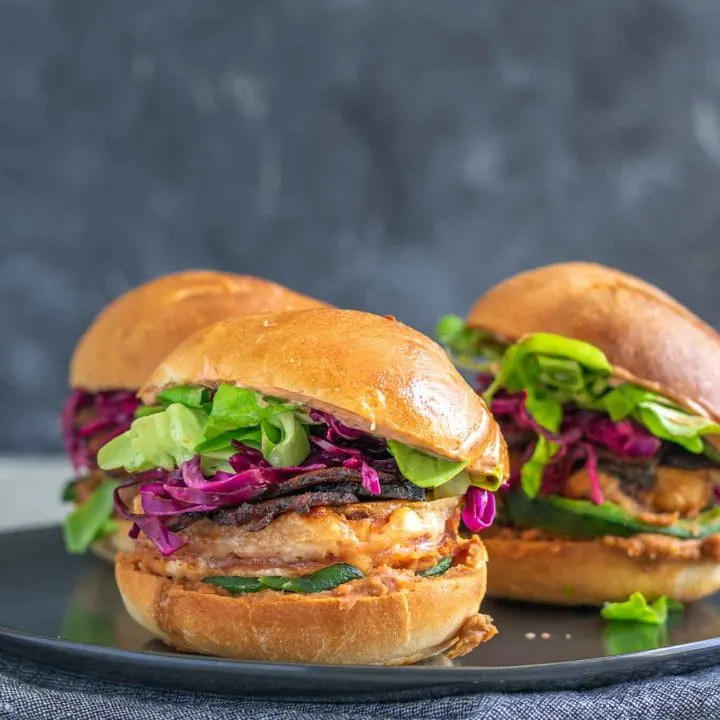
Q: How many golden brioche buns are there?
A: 3